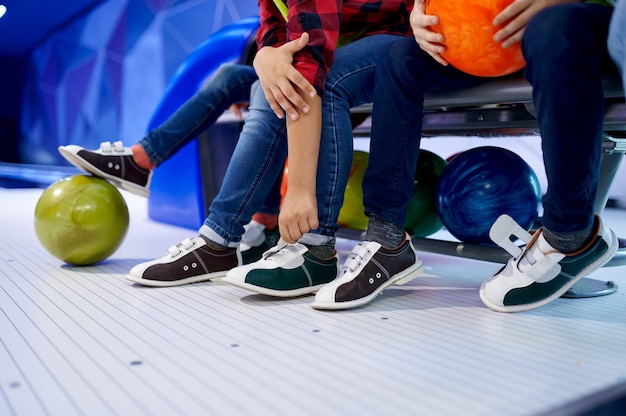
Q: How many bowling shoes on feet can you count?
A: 6